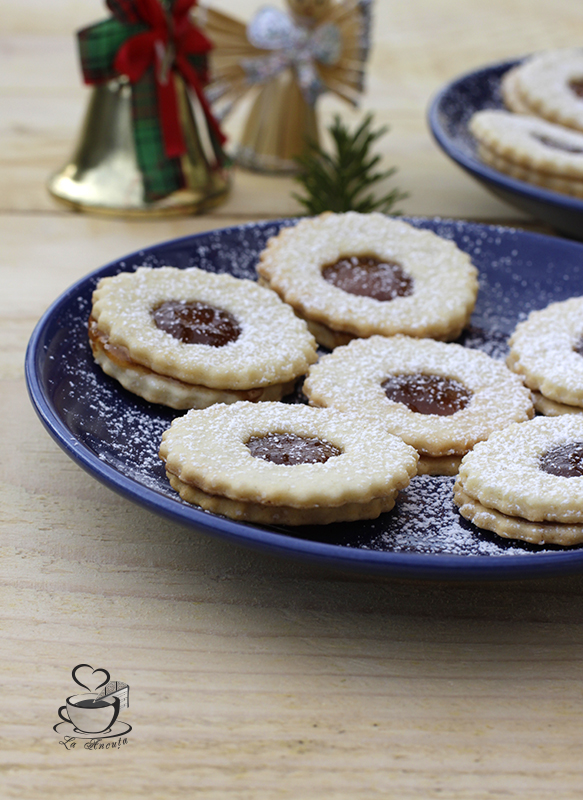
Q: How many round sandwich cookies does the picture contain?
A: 8